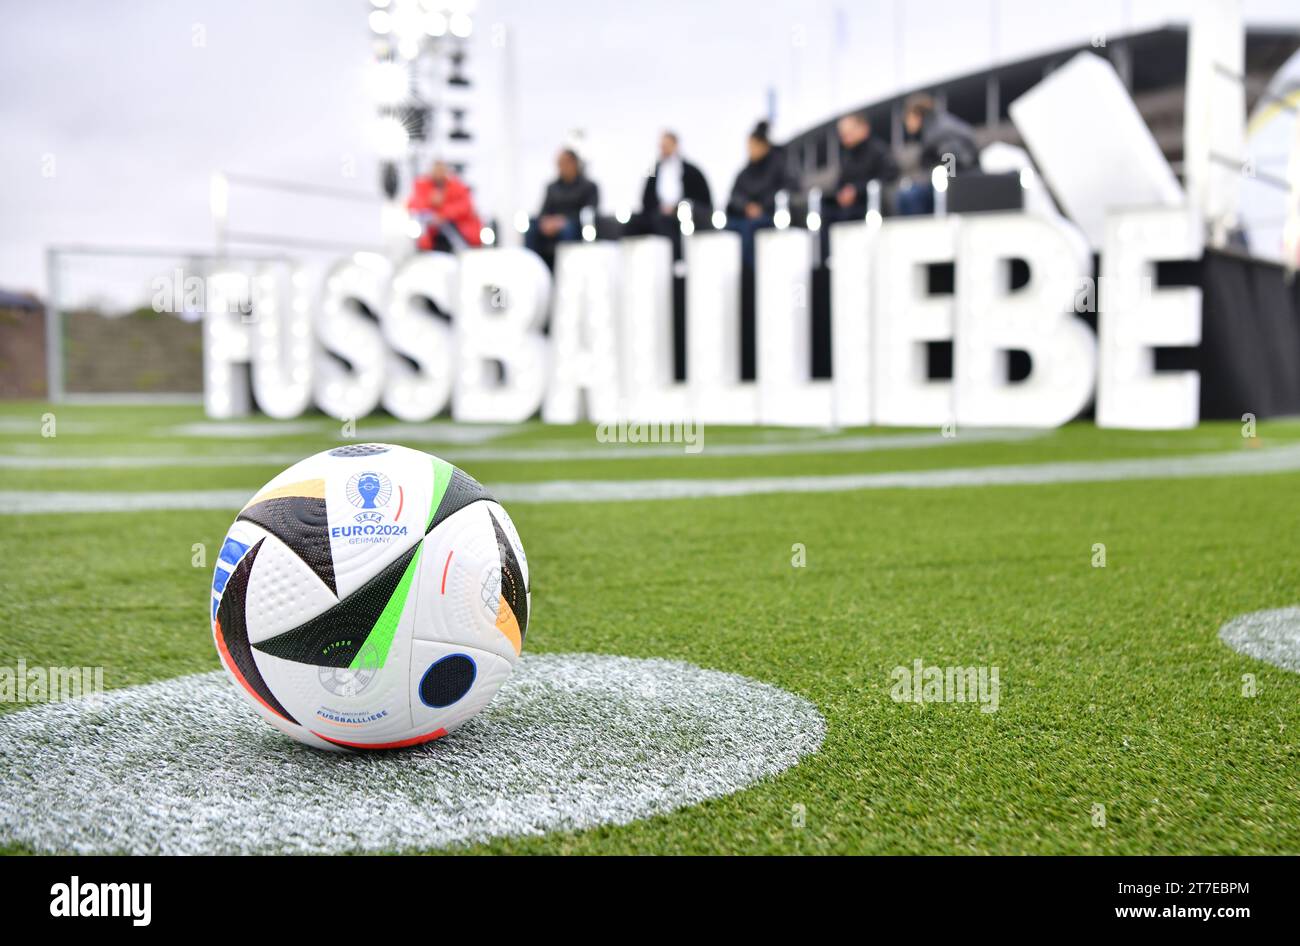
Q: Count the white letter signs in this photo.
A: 13